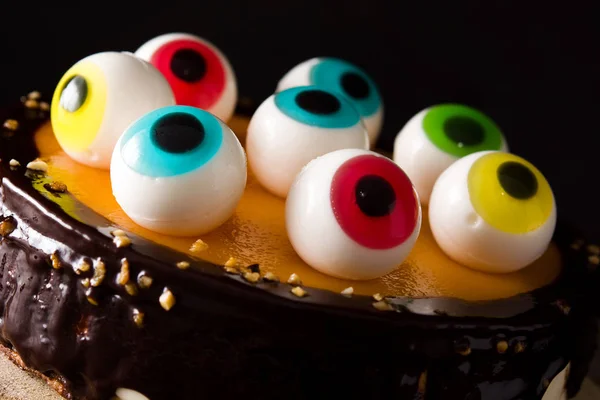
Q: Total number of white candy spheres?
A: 8